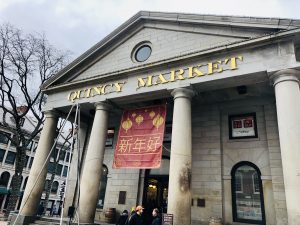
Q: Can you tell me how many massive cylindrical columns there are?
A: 4